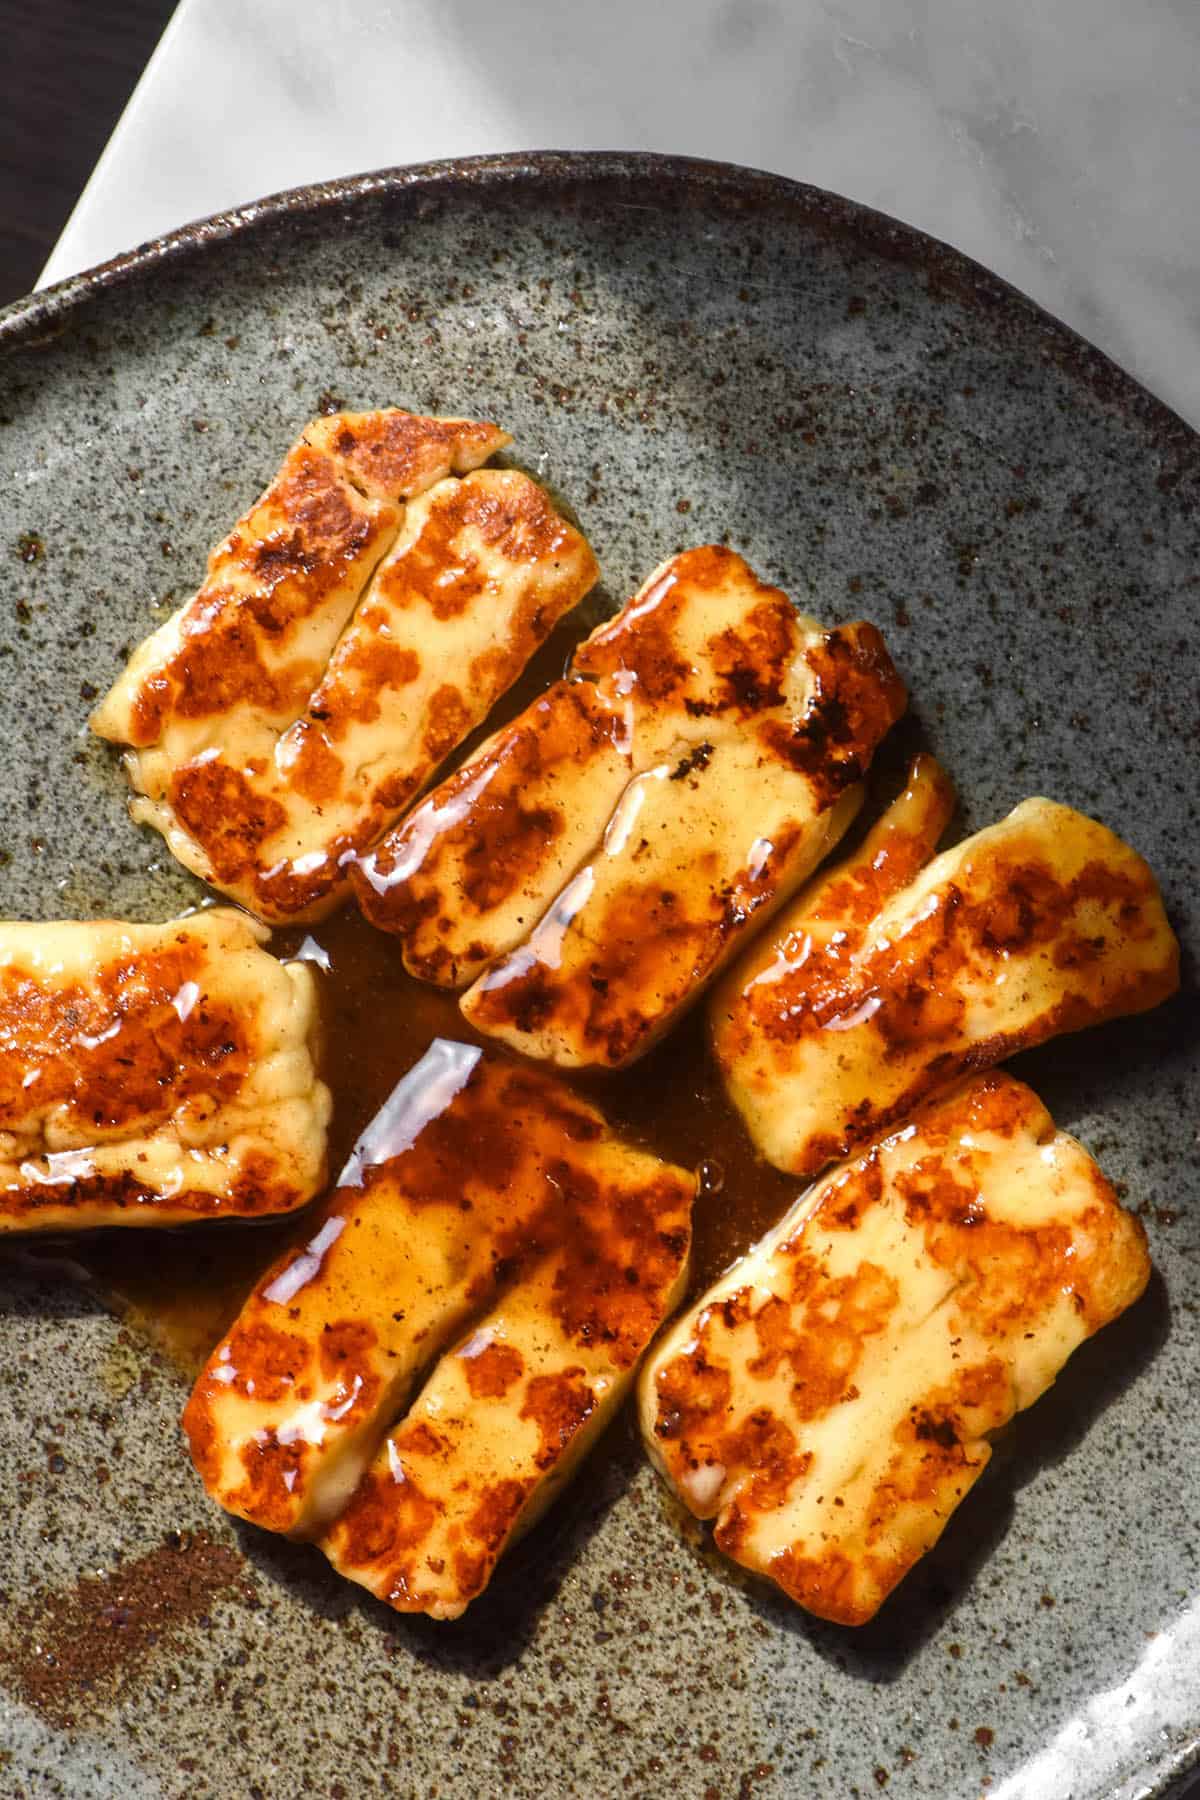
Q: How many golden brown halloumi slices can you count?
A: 6